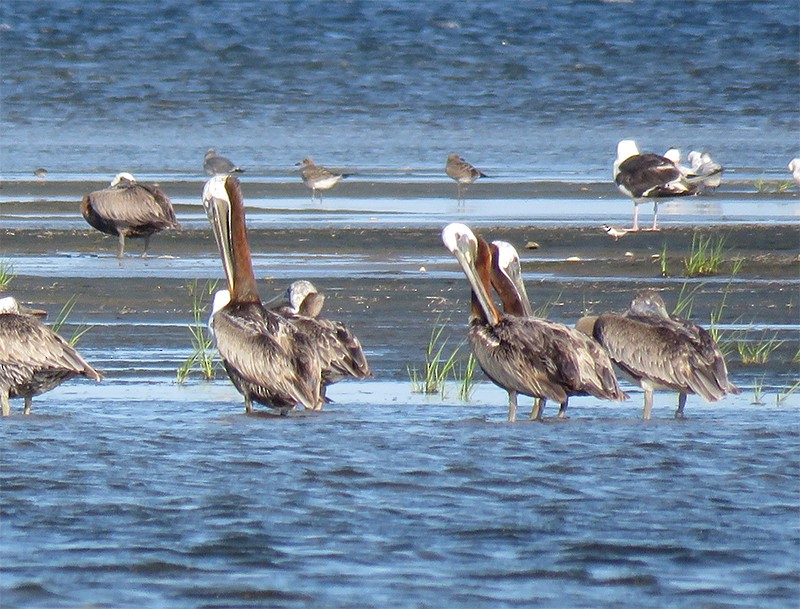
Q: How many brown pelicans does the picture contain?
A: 7